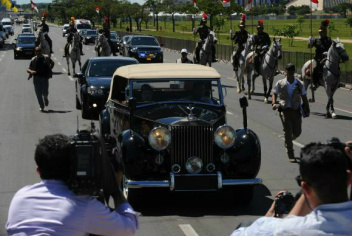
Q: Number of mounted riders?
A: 7